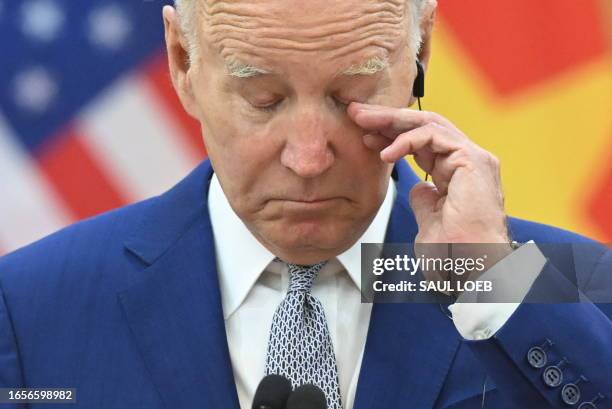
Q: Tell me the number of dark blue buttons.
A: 4